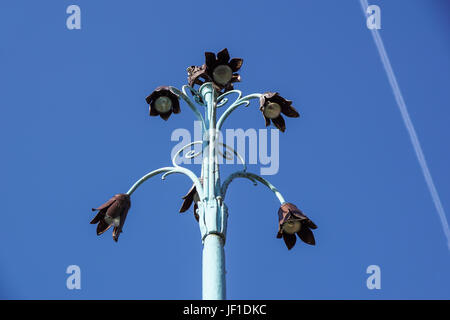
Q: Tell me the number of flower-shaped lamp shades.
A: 6